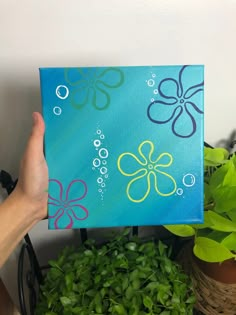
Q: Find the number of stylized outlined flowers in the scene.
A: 4